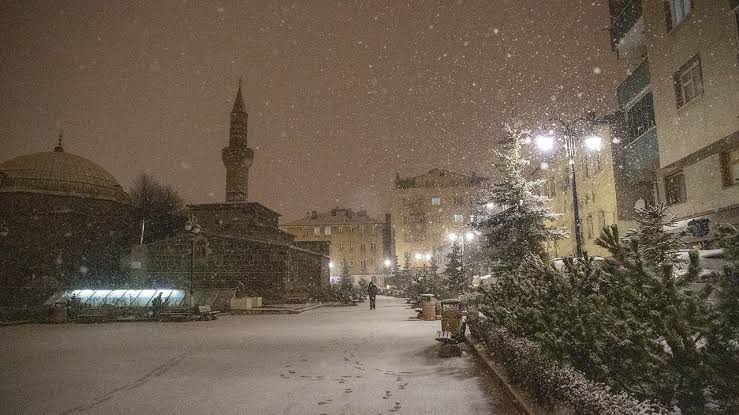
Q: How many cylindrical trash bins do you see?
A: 2